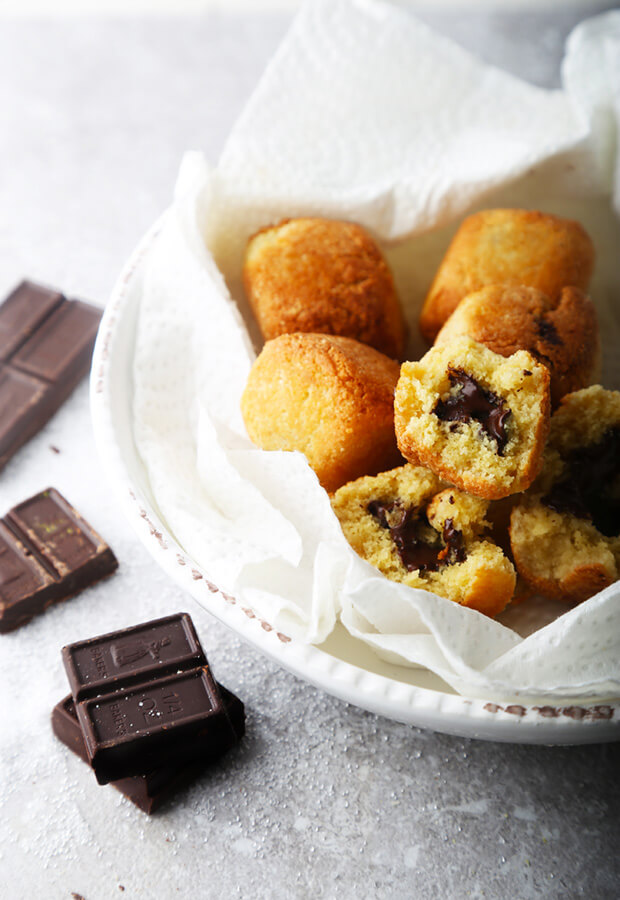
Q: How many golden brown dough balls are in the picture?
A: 7